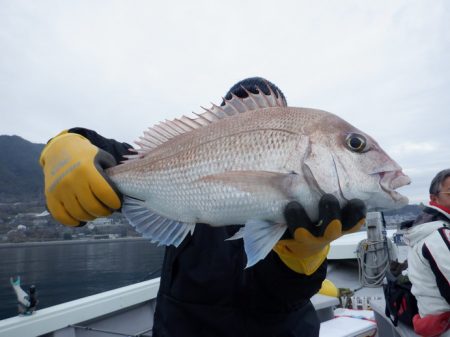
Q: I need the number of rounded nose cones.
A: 0